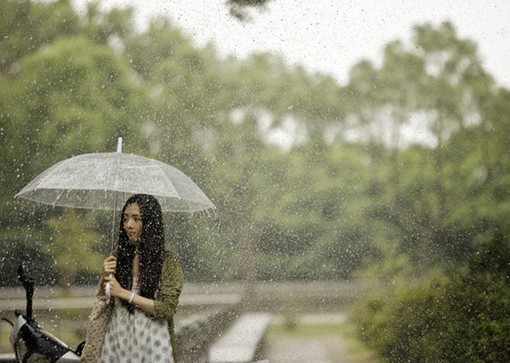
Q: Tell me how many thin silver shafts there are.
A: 1